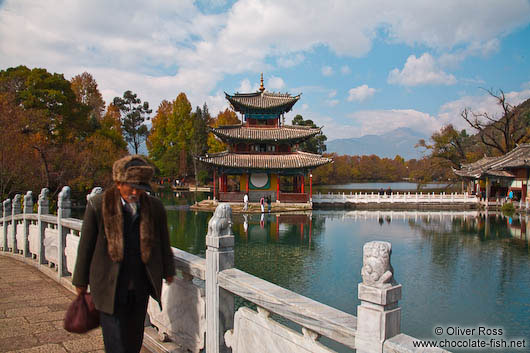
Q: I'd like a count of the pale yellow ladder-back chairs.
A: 0